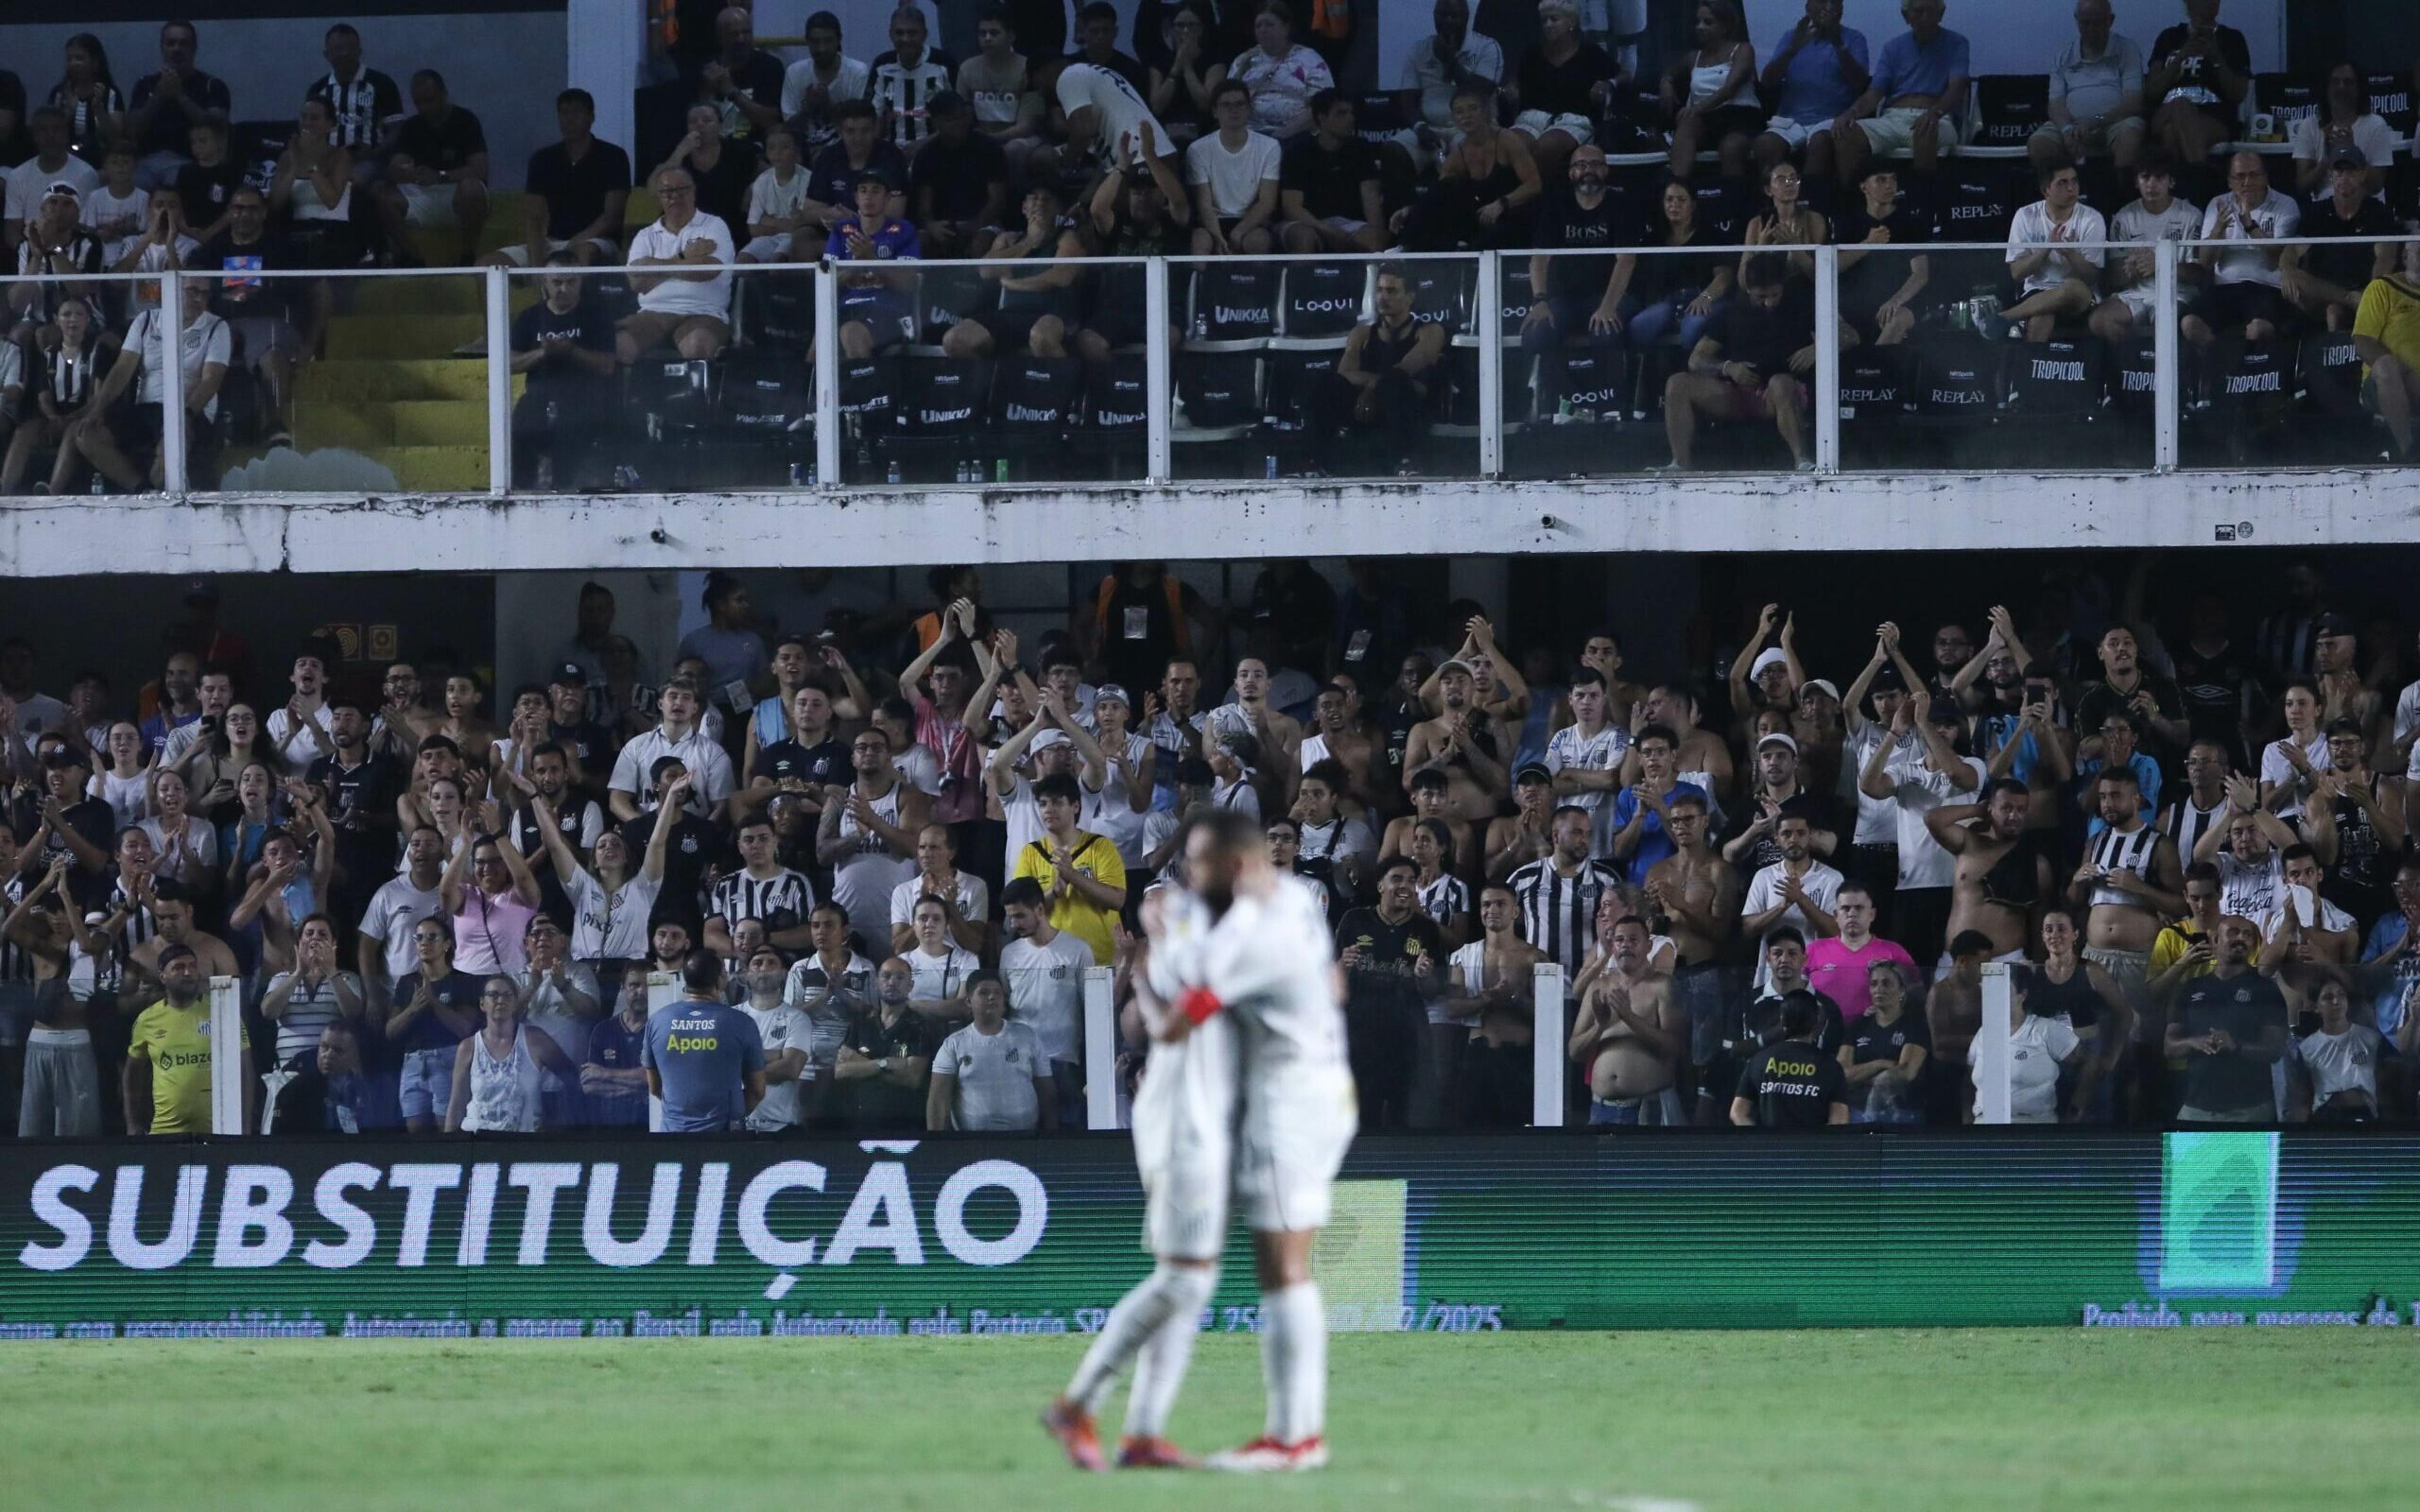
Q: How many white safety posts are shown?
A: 12